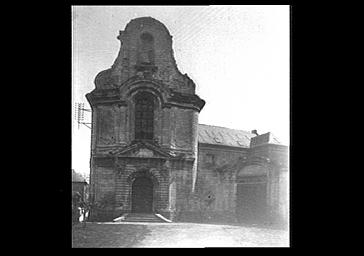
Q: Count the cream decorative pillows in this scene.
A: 0